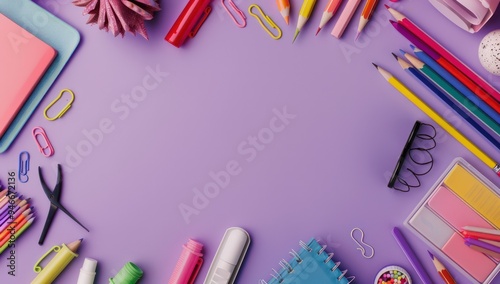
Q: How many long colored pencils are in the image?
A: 6